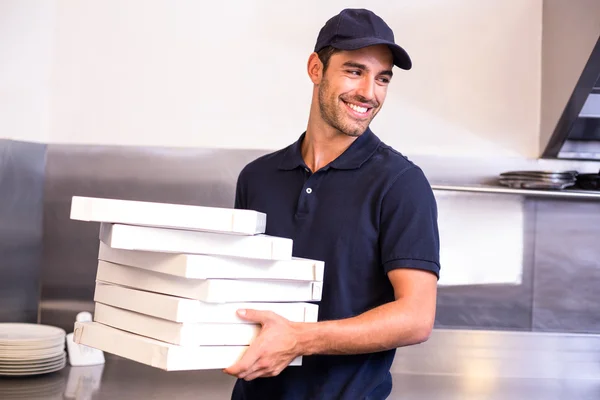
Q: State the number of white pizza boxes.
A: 7